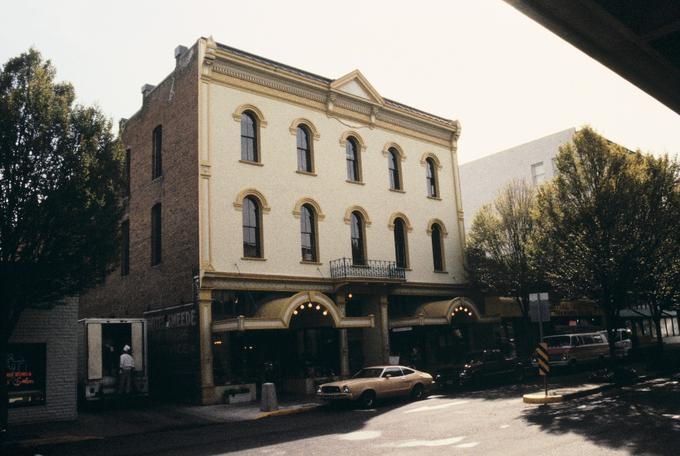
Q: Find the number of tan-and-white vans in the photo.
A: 1